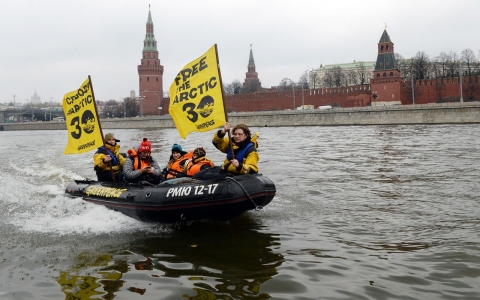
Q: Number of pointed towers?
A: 3